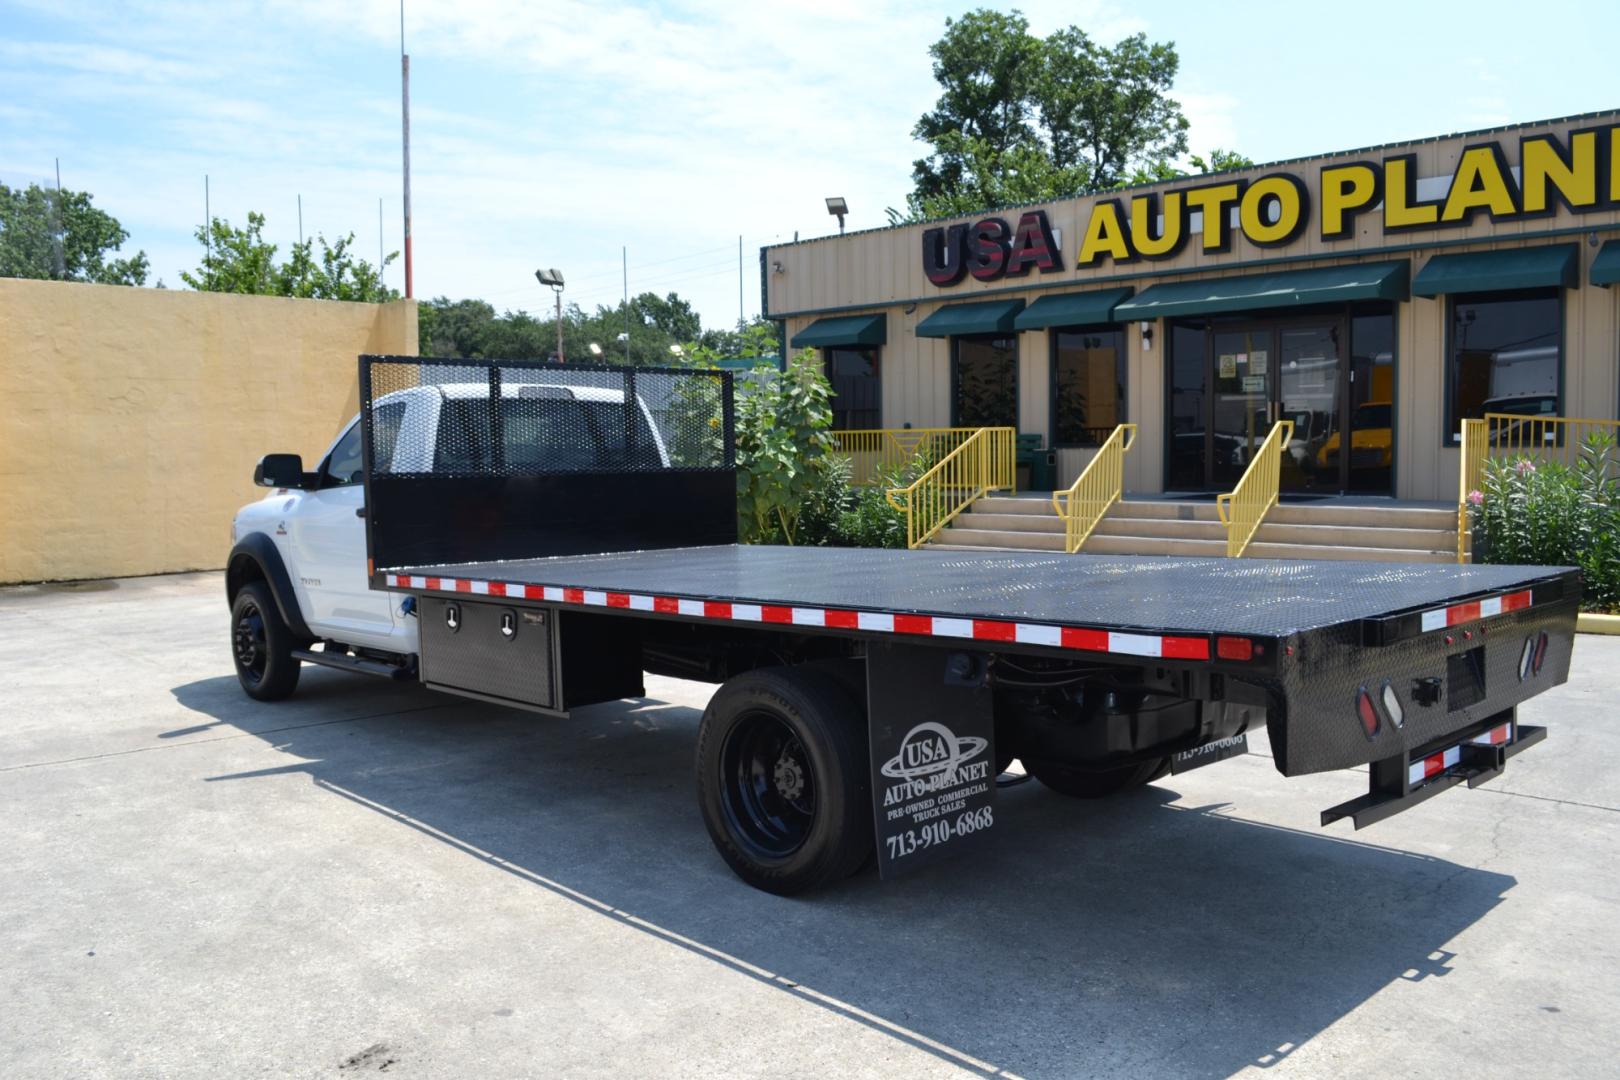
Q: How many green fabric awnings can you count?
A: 6